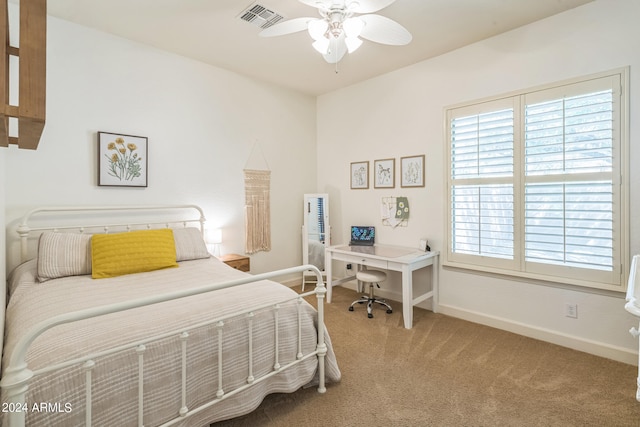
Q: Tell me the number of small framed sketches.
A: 3